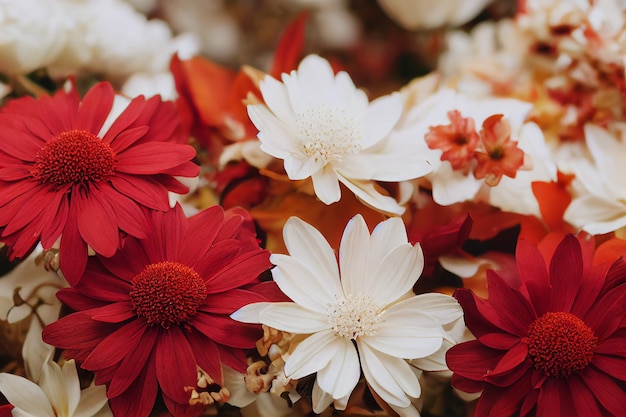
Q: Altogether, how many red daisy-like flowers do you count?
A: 3